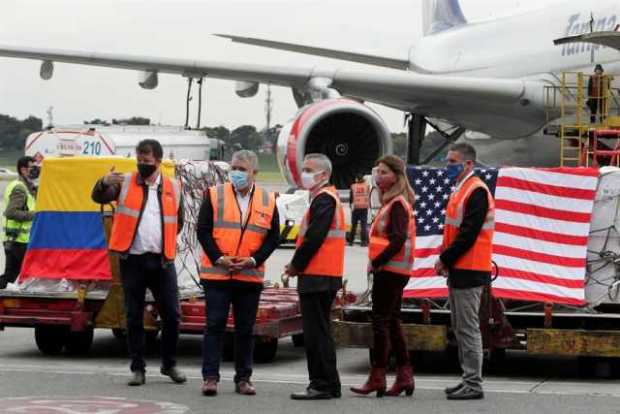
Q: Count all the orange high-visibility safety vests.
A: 6